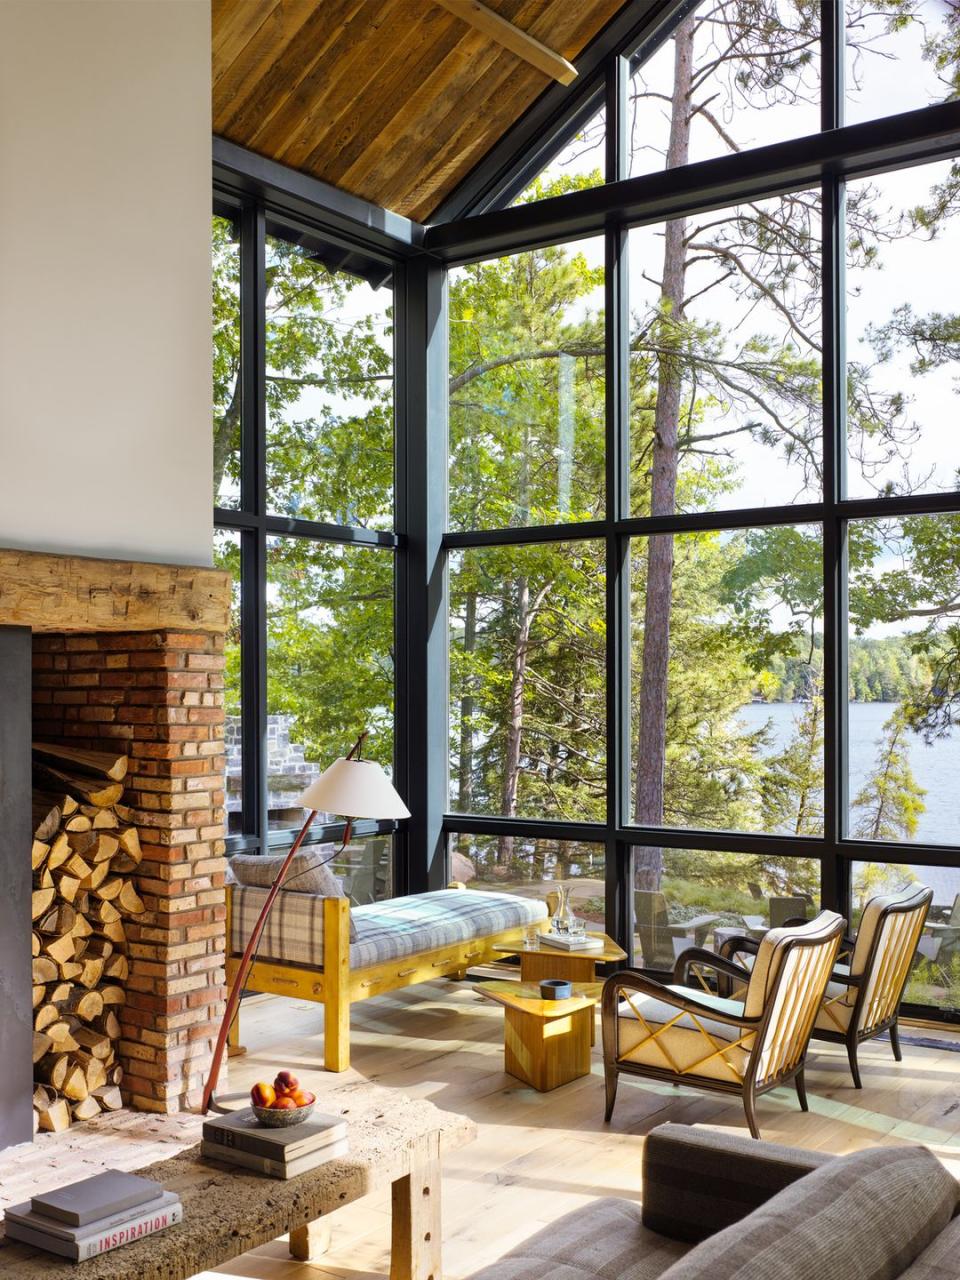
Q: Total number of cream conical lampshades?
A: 1